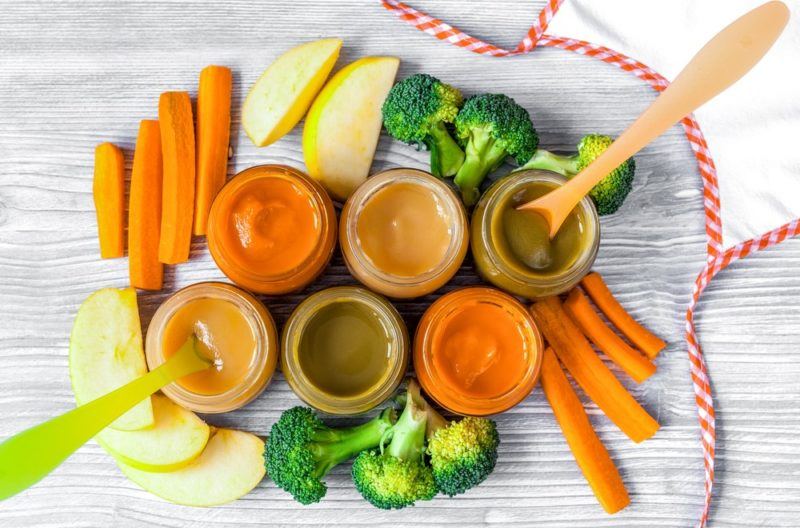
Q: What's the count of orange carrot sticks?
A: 8